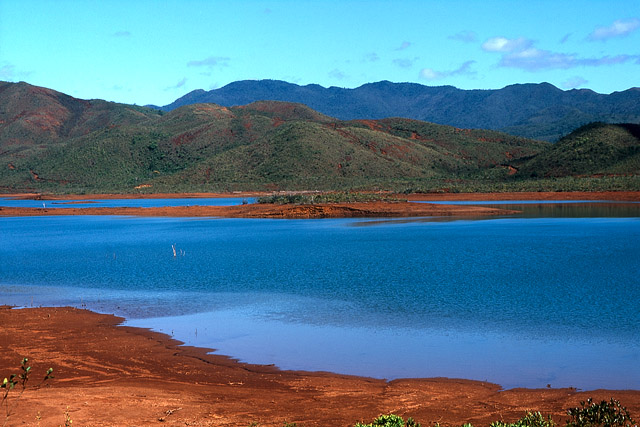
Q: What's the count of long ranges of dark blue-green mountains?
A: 1